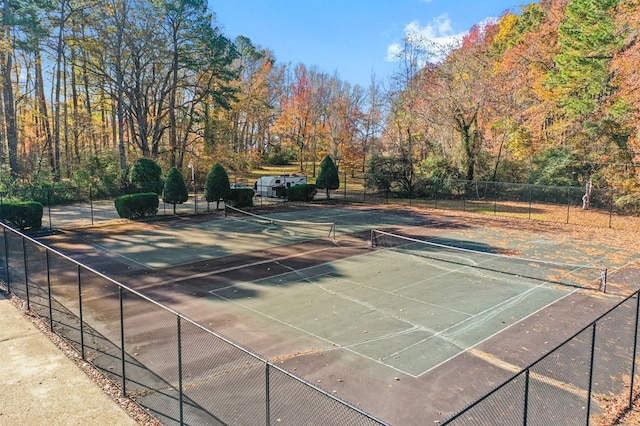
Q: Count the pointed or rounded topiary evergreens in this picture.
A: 4